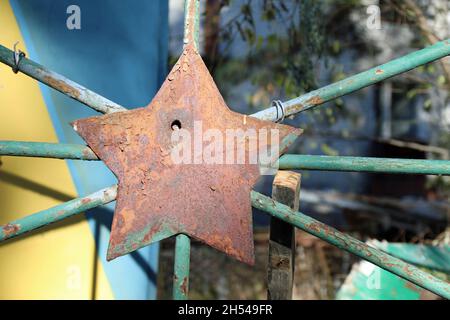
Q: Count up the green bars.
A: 8